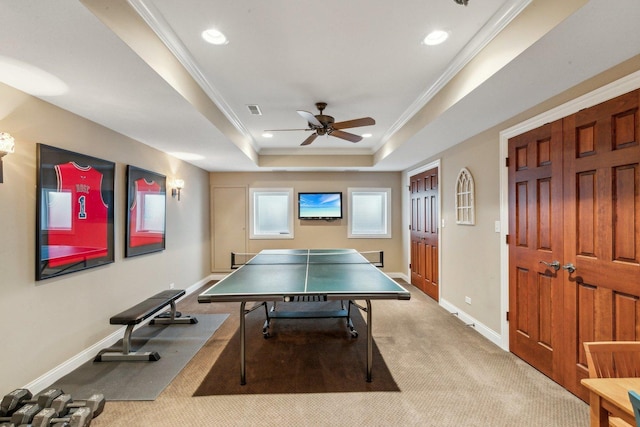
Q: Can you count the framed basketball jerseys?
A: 2